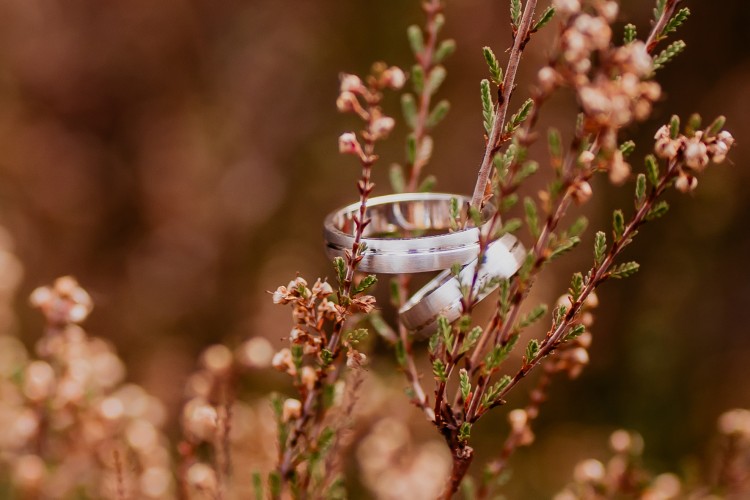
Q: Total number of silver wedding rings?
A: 2